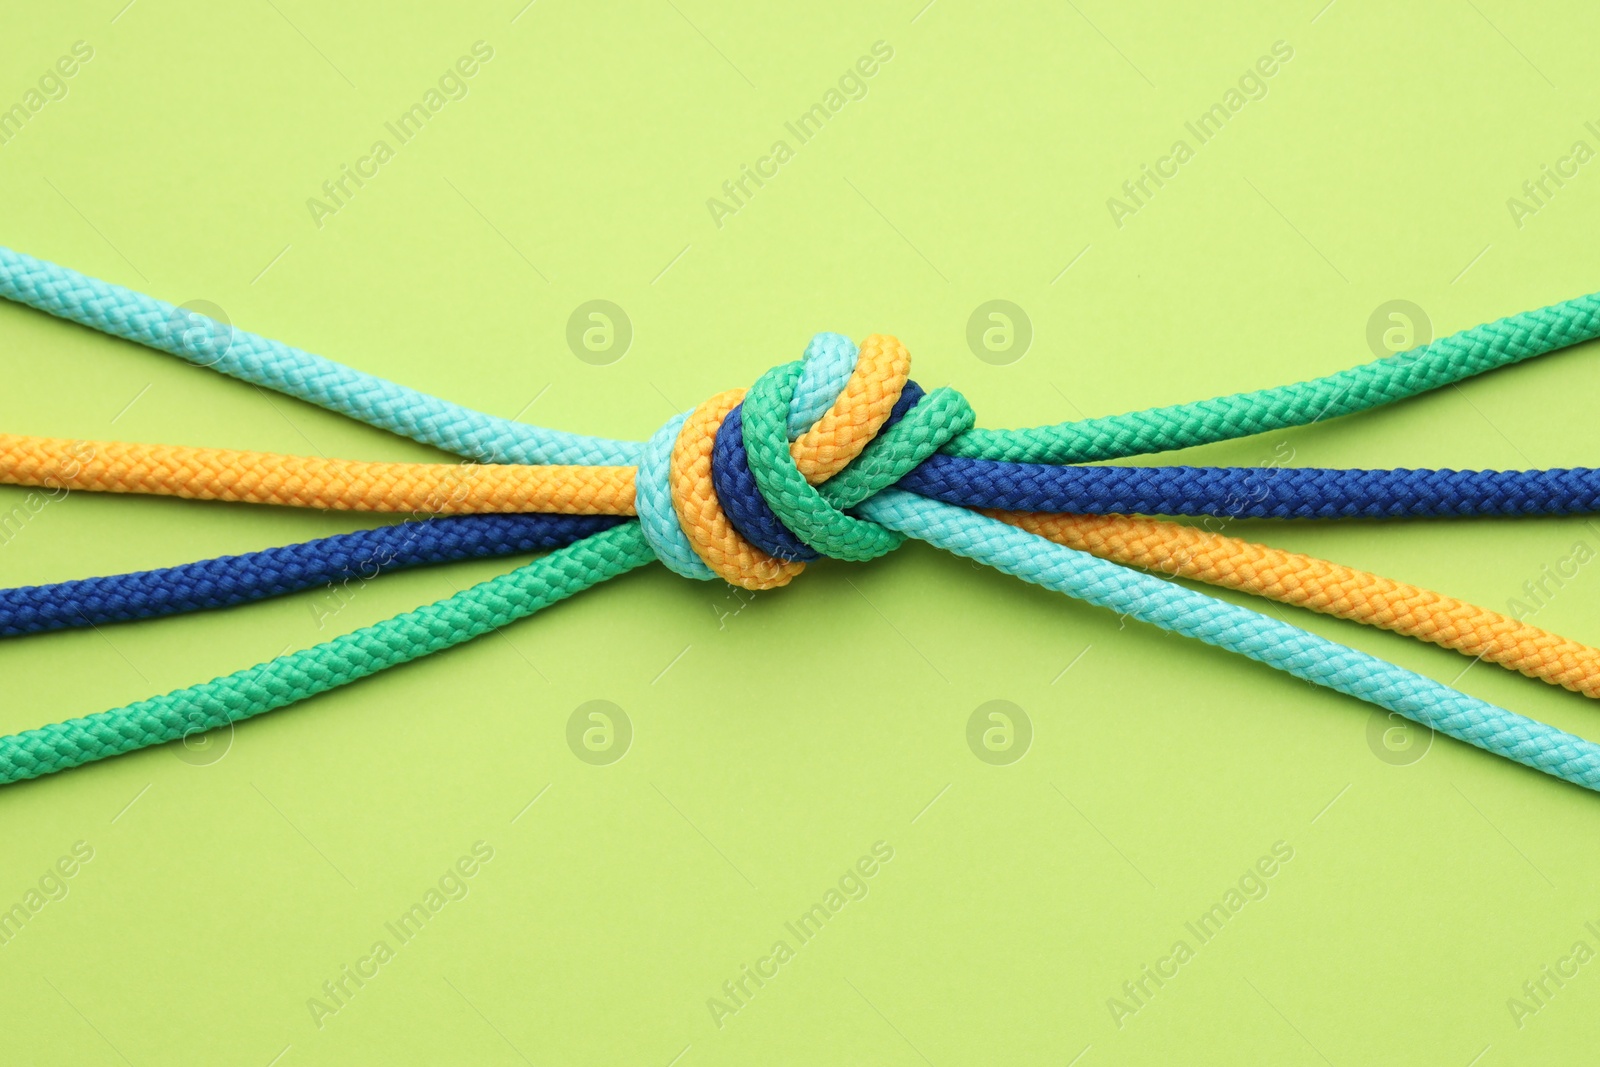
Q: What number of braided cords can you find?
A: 4